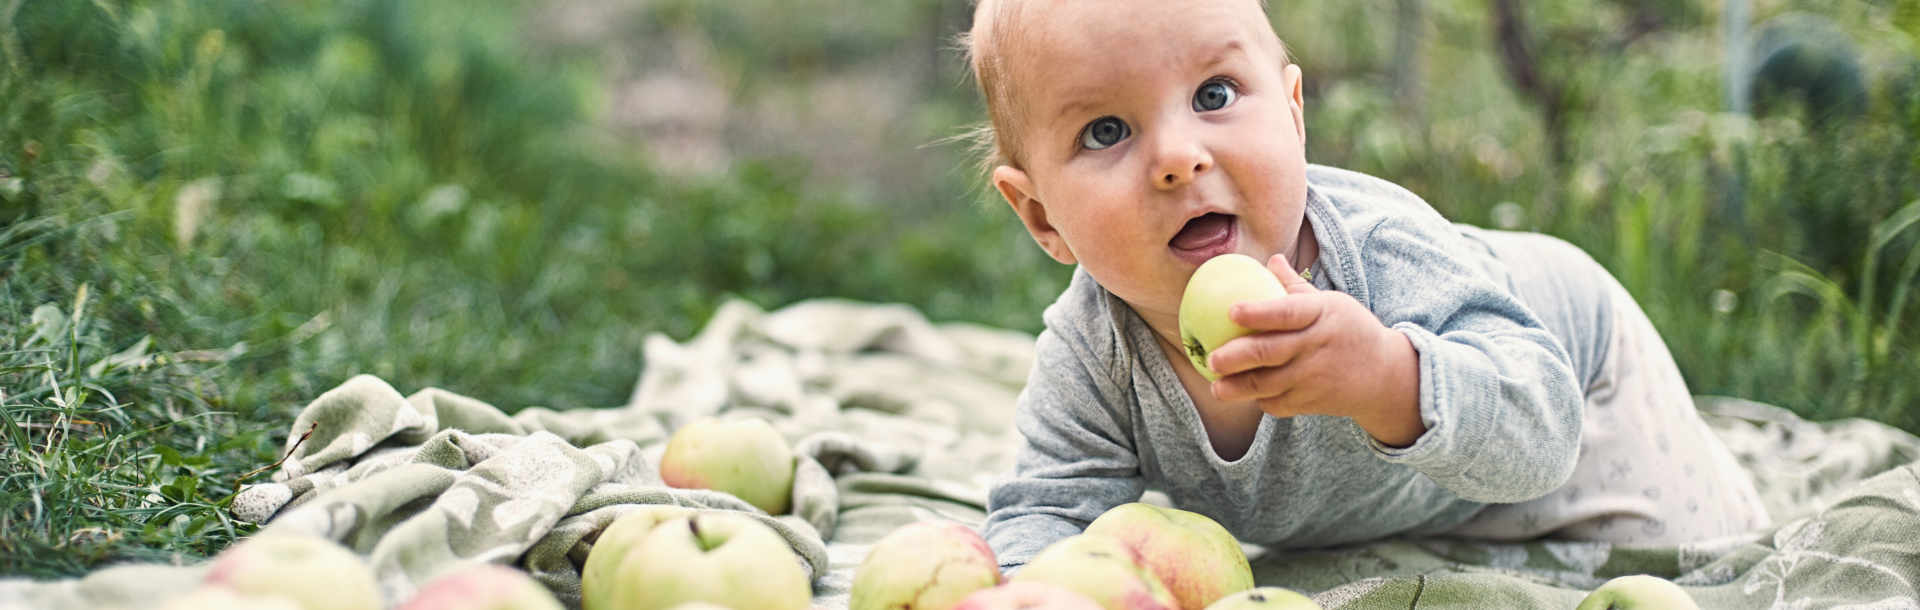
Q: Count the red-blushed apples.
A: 7